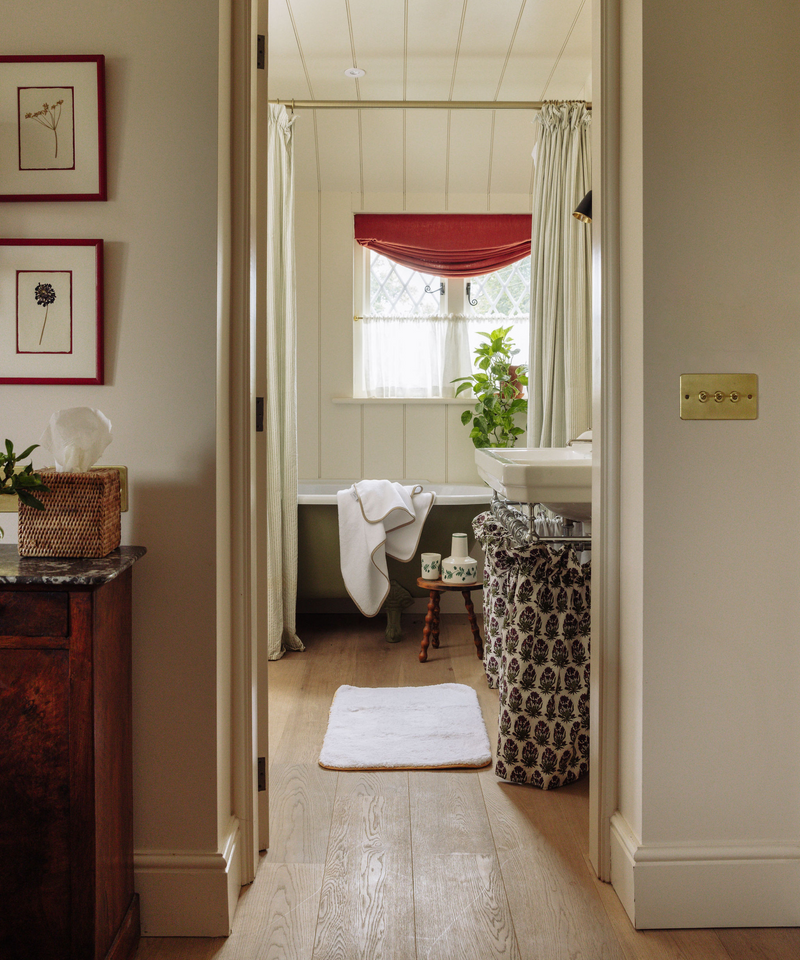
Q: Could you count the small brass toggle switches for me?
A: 3